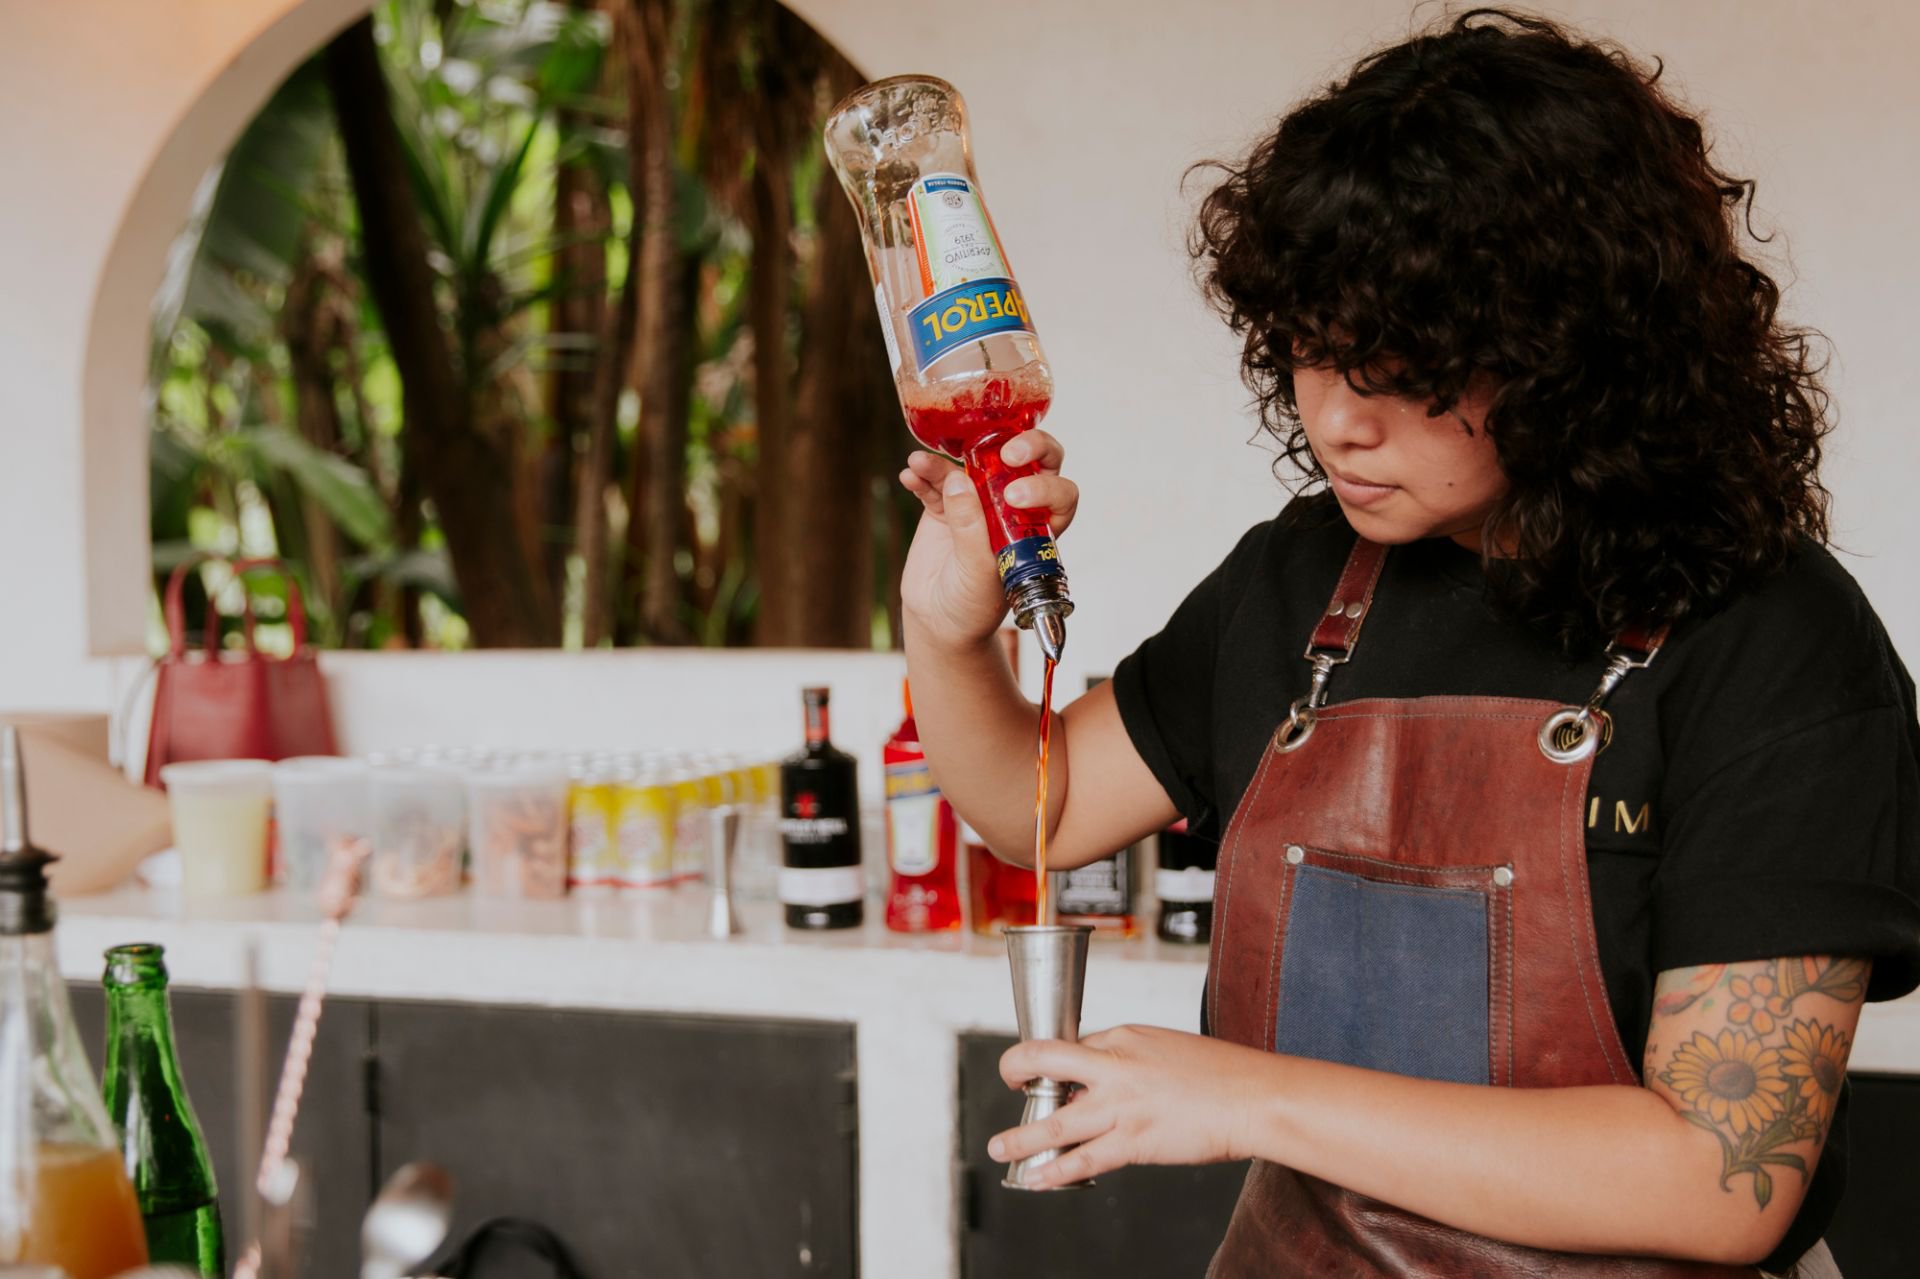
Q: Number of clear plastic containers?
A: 4